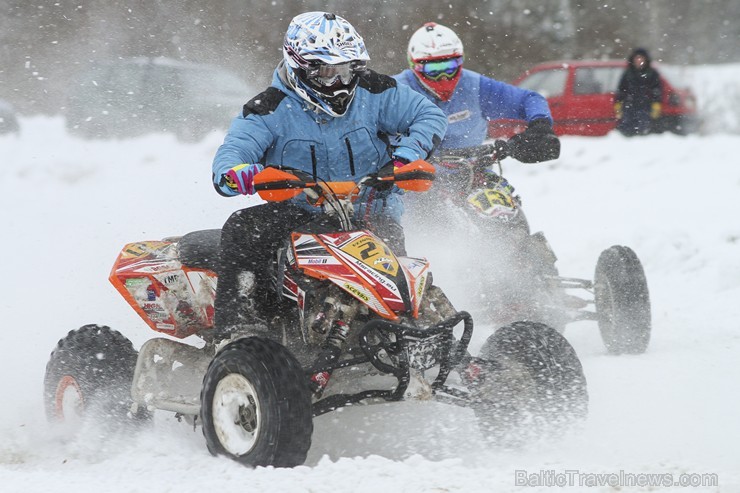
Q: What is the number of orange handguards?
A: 2